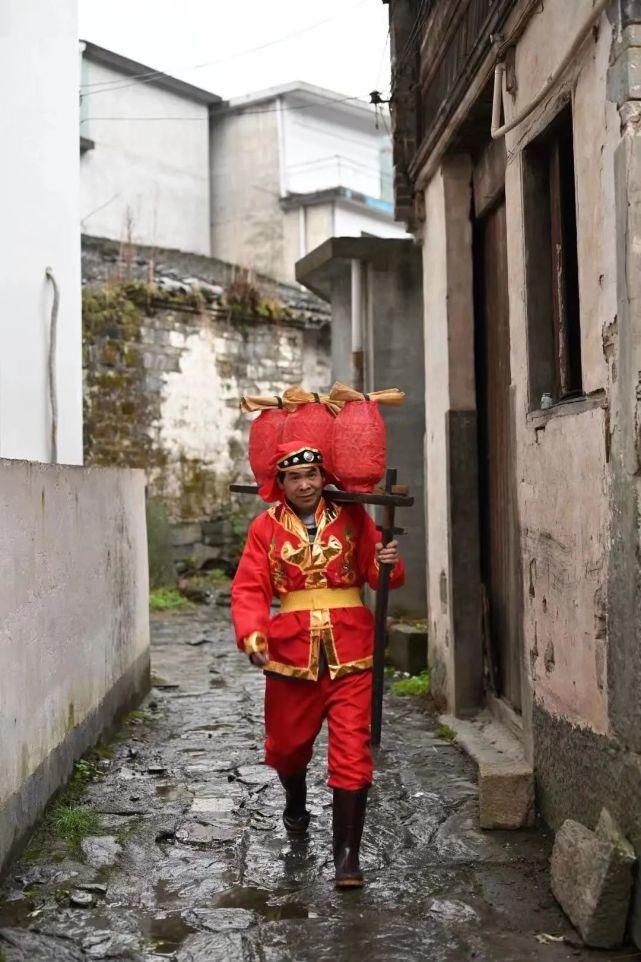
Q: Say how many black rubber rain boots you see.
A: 2